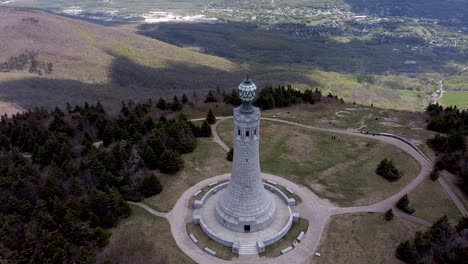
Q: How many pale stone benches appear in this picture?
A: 8